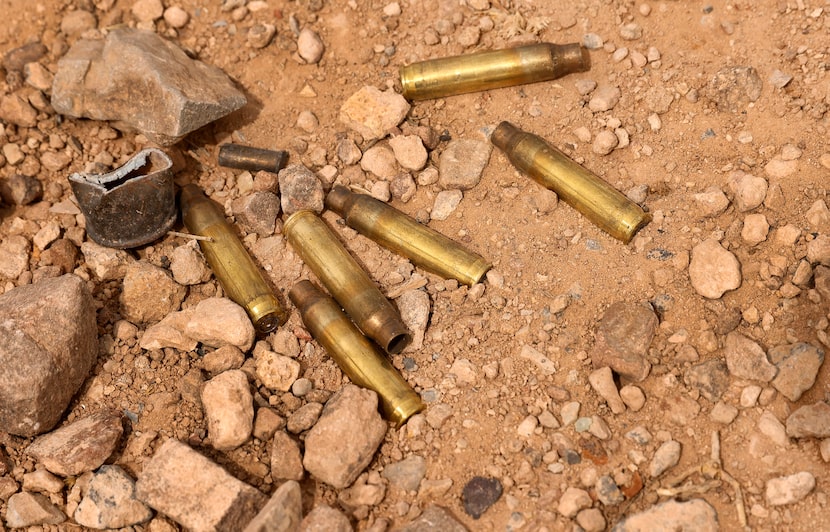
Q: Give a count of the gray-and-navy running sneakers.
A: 0